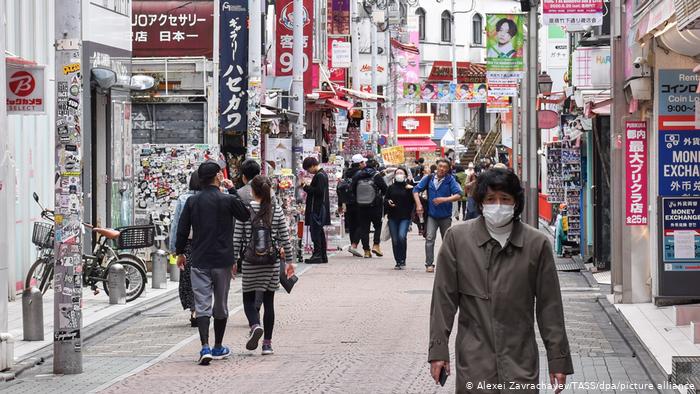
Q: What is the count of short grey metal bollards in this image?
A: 4